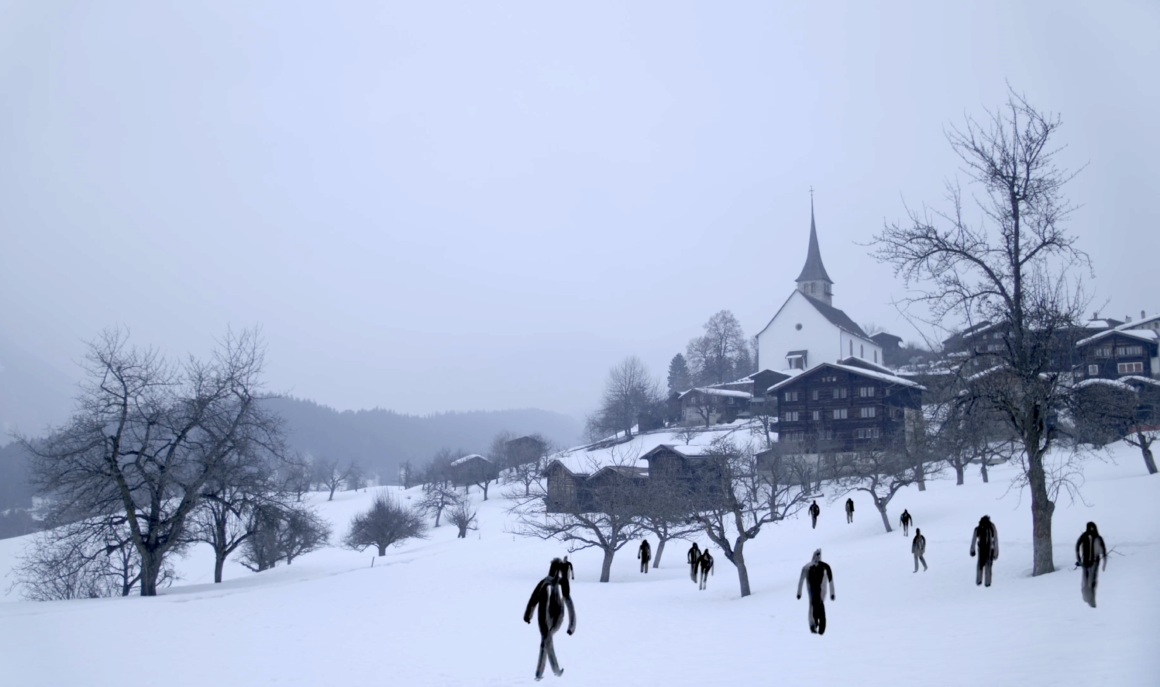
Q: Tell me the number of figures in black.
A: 12